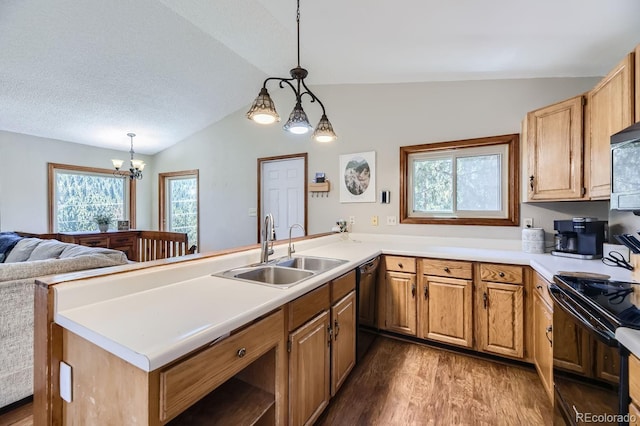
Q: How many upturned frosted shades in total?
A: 3